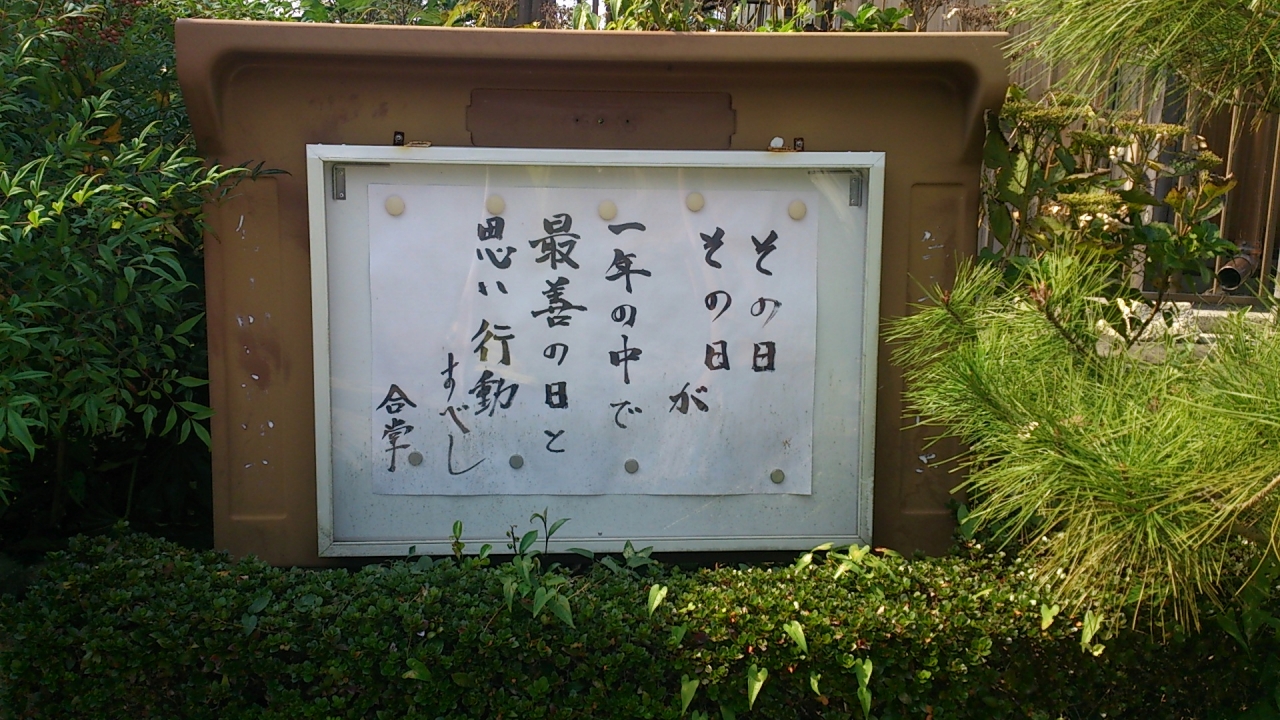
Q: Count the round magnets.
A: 9